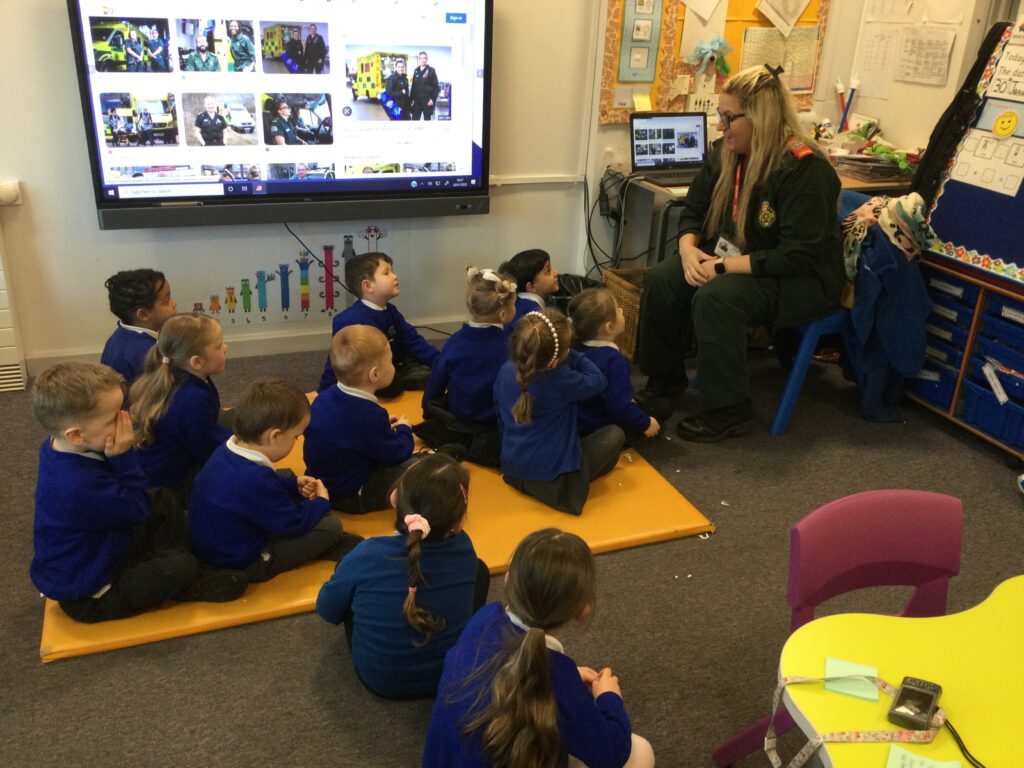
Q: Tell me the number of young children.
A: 12